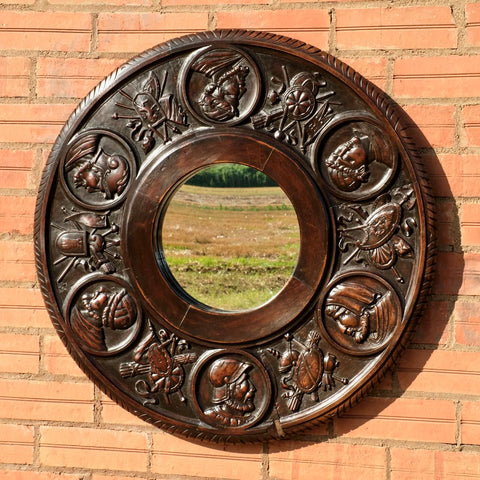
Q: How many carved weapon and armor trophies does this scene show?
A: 6